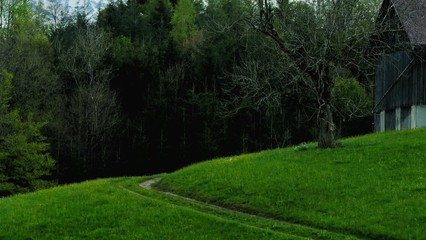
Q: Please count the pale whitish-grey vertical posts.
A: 3